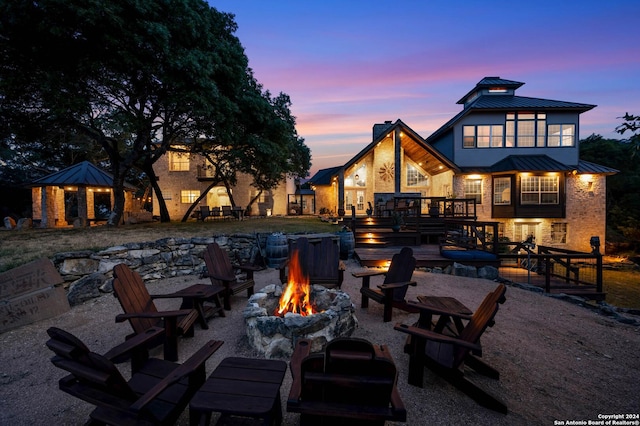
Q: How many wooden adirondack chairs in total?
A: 7